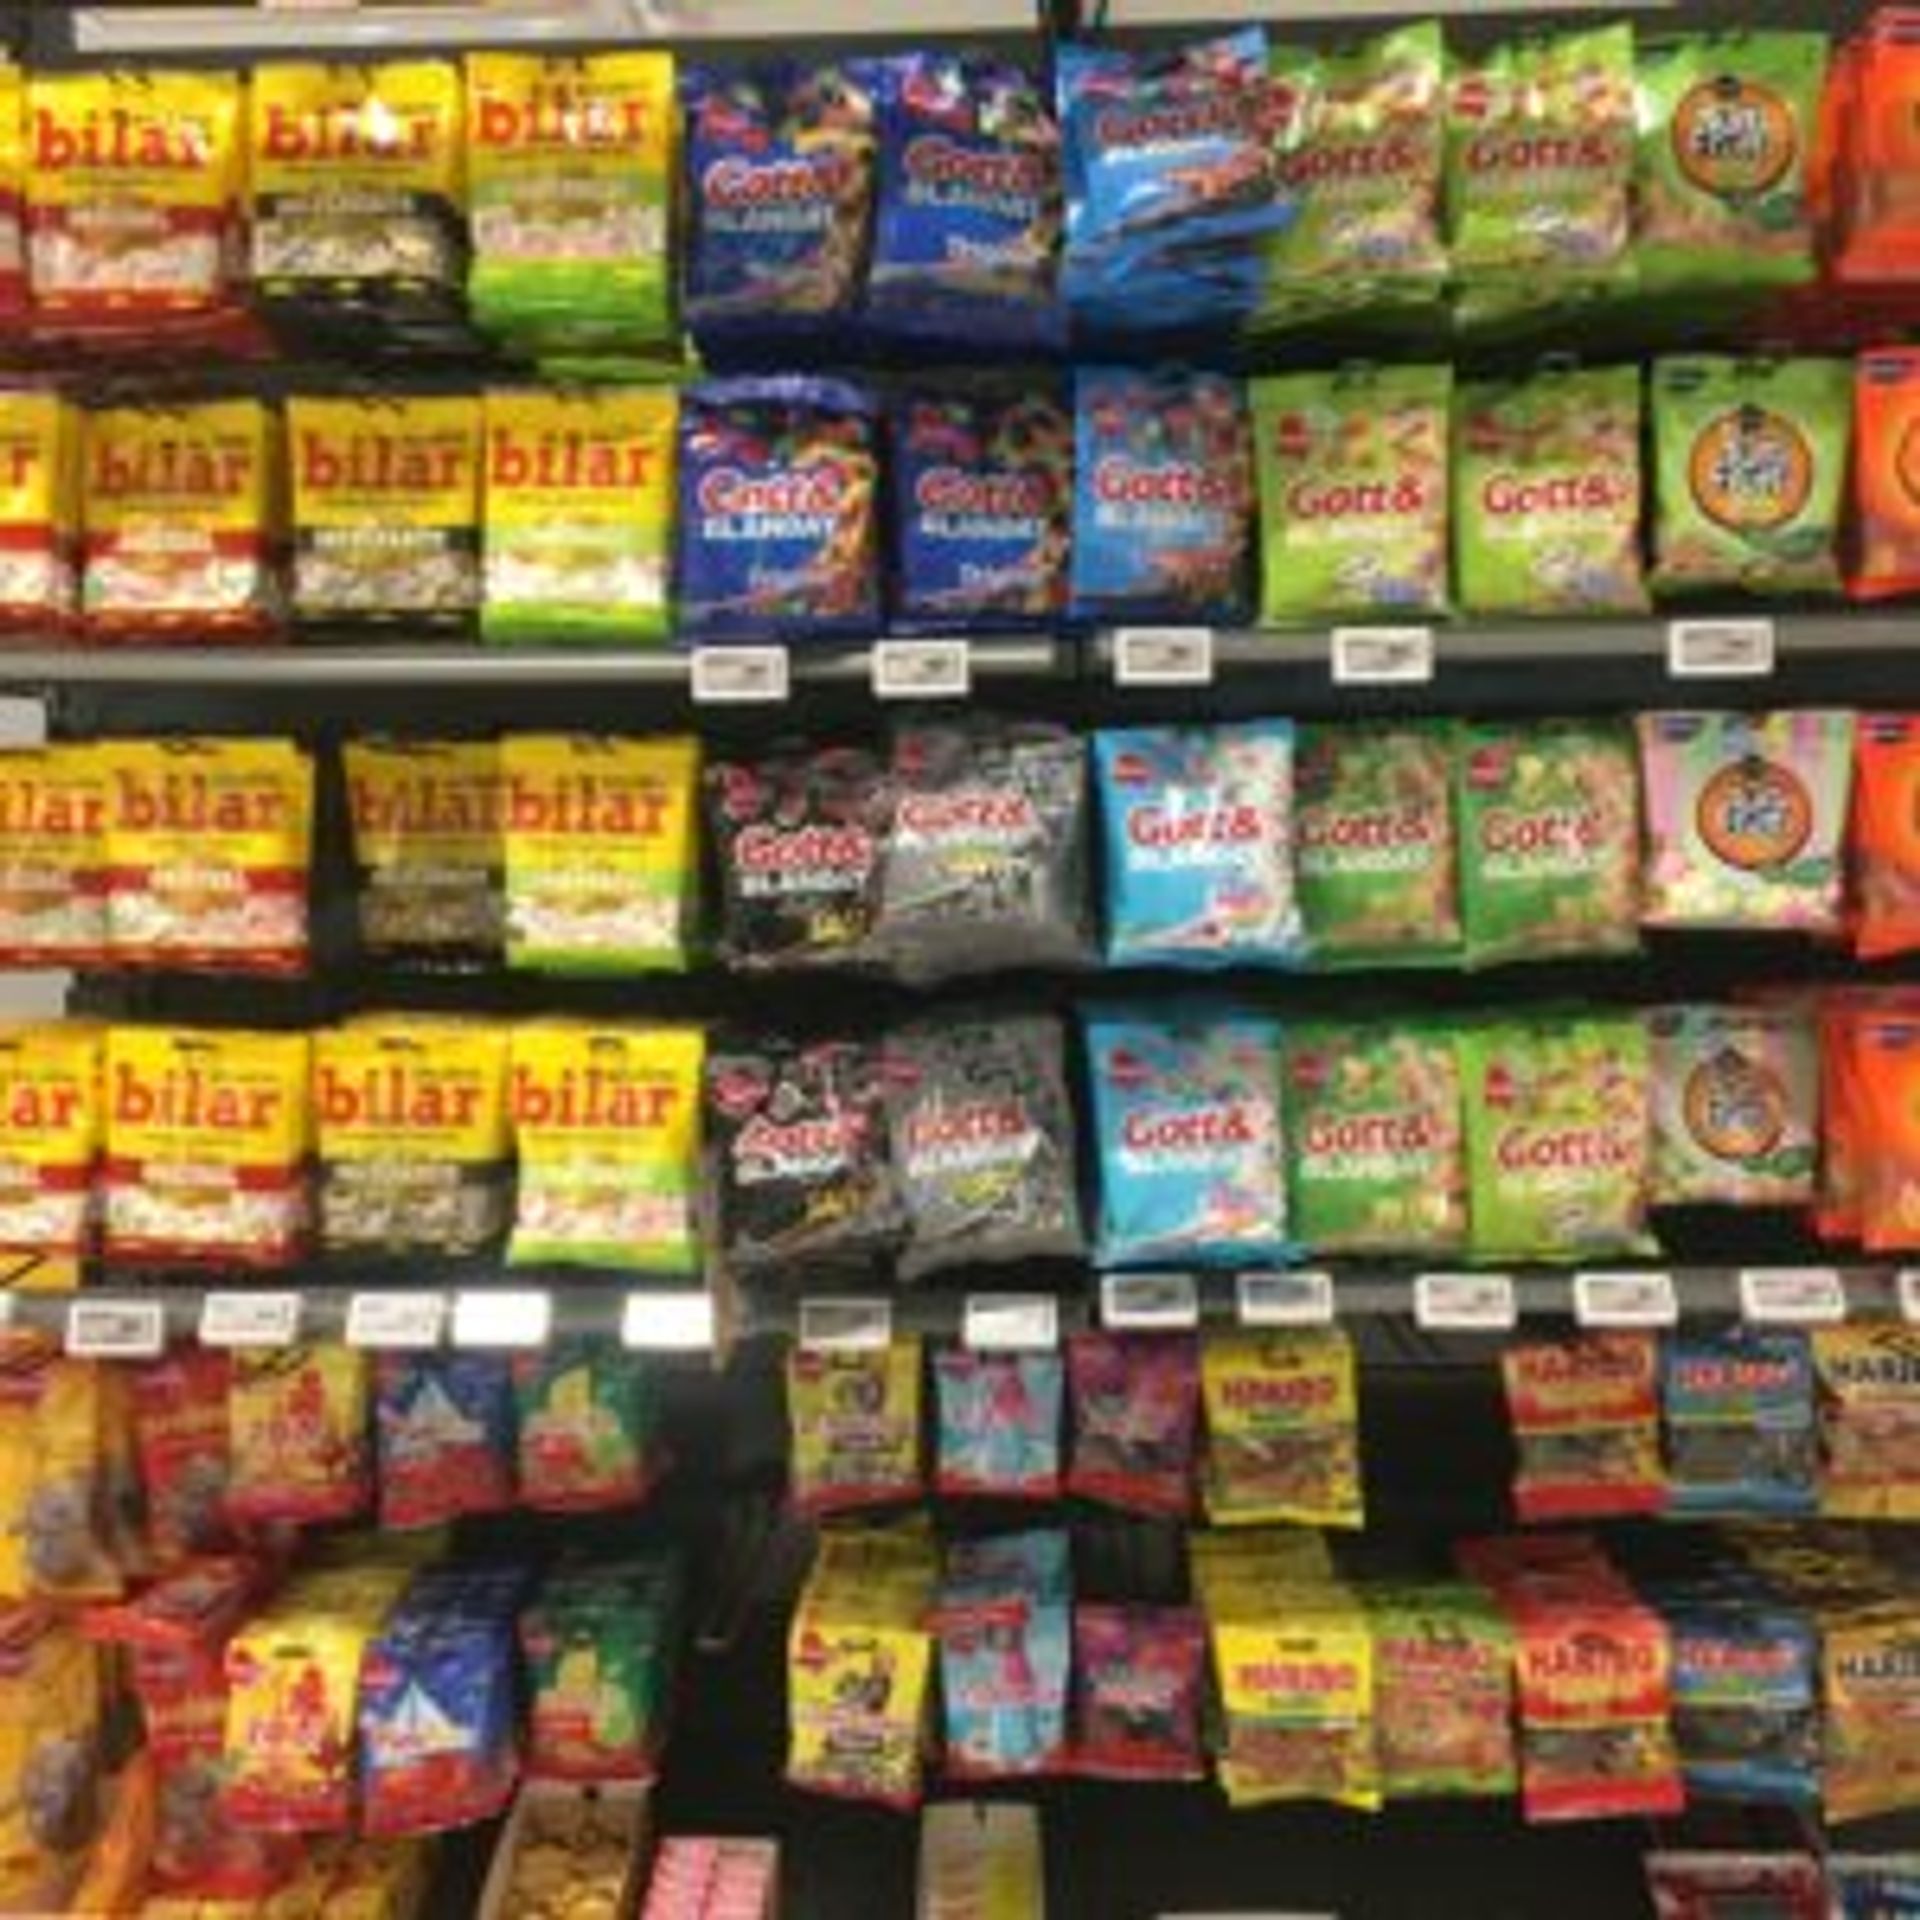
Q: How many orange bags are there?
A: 4